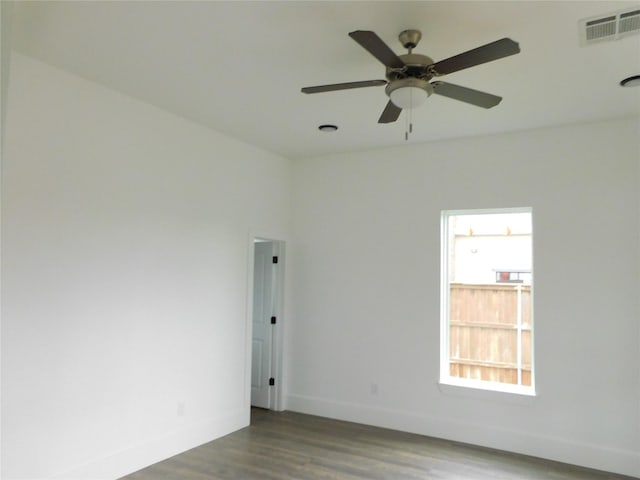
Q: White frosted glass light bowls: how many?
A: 1